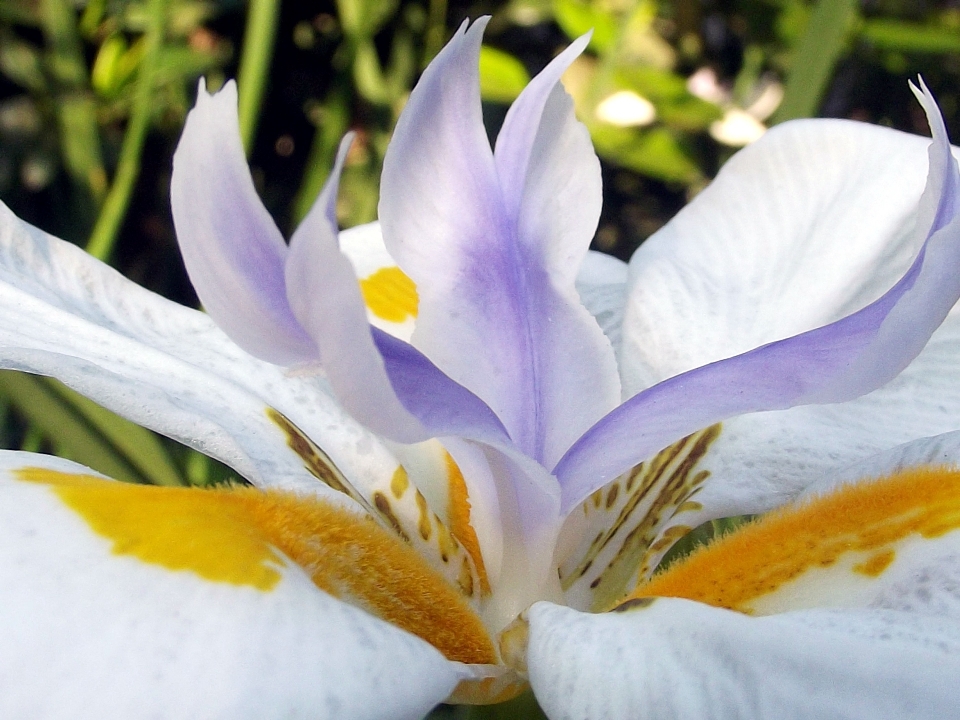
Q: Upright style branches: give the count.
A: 3